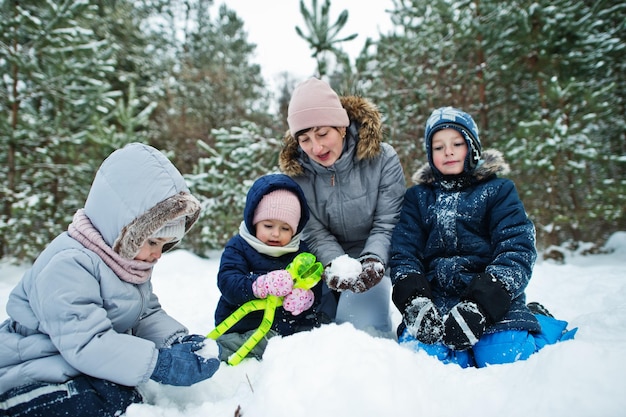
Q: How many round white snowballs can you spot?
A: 1